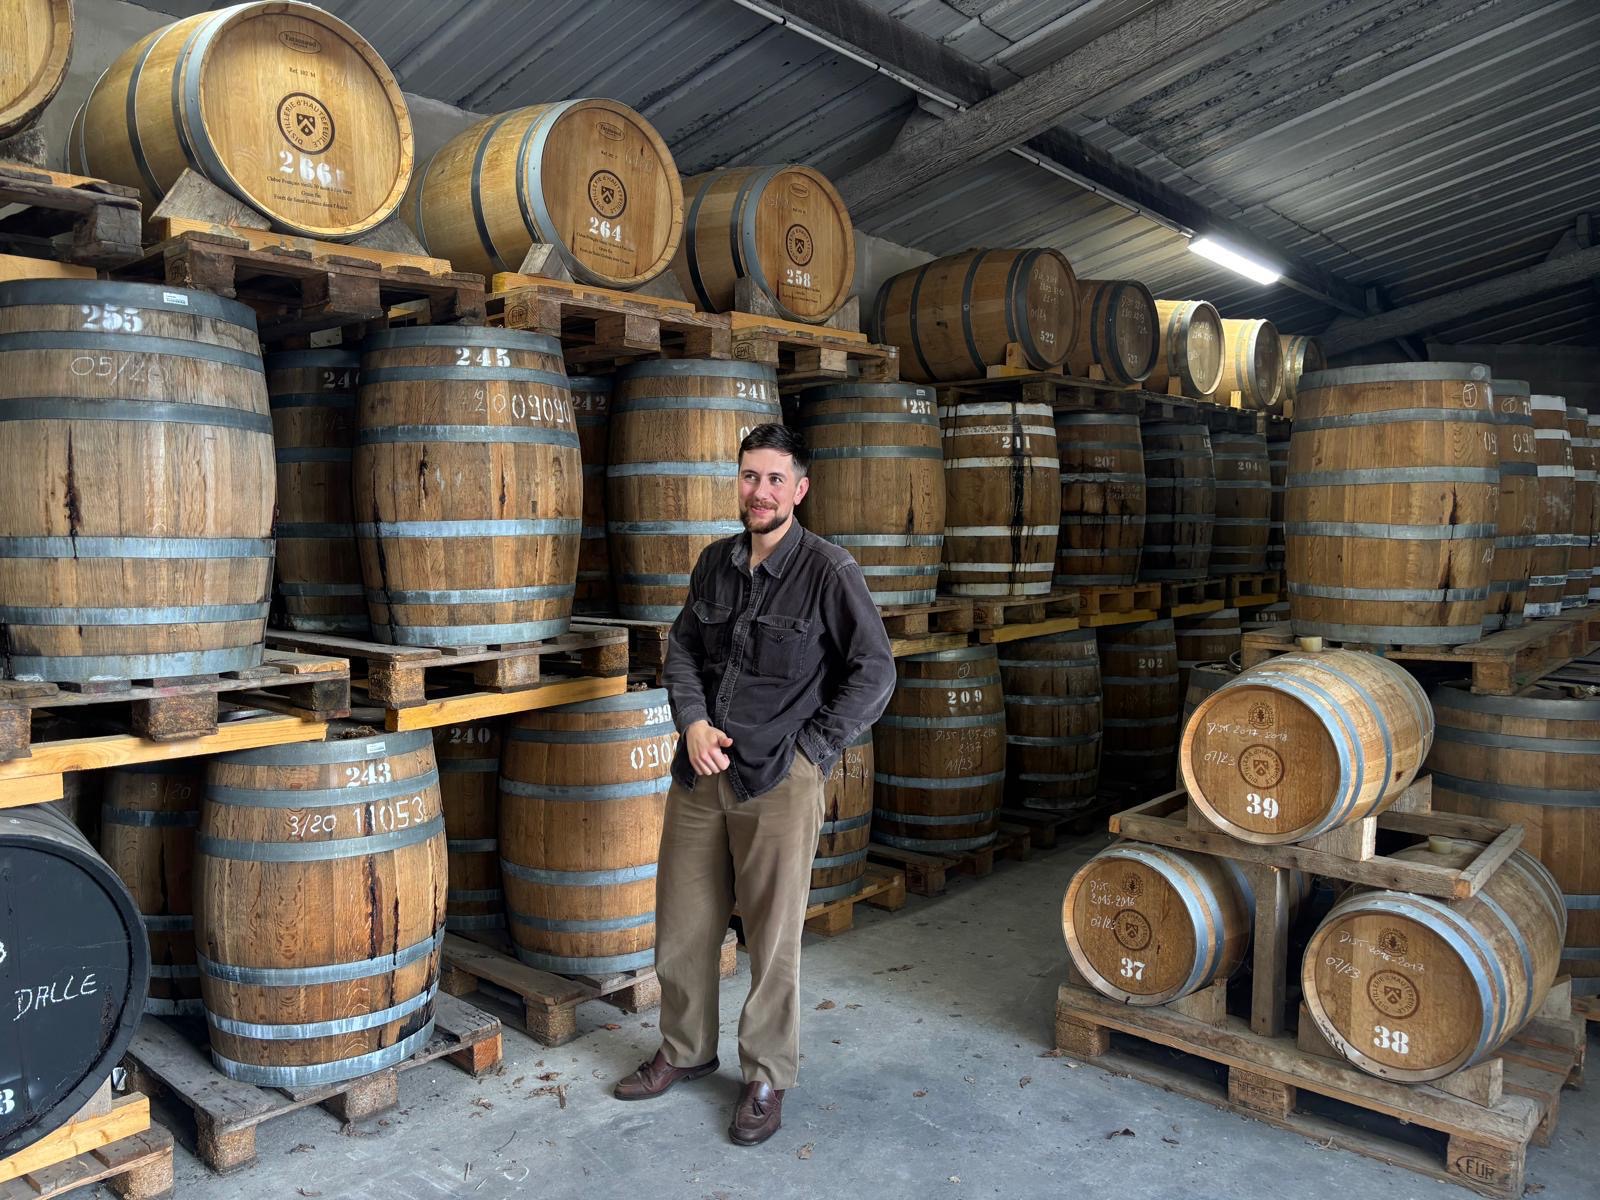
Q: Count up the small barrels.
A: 3